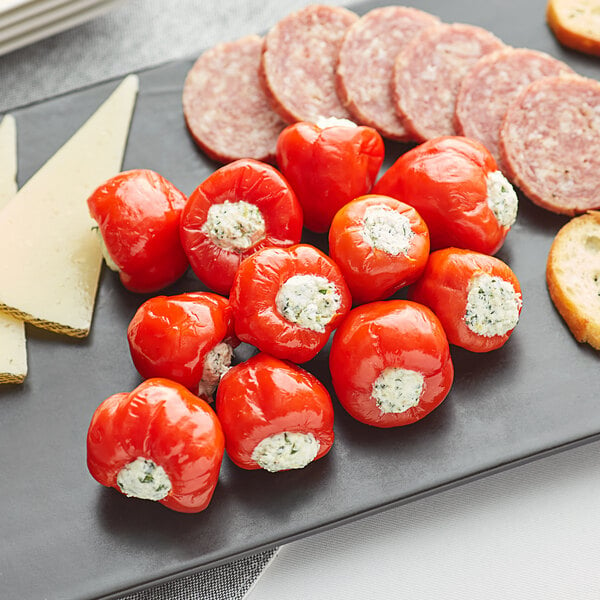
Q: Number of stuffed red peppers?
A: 11